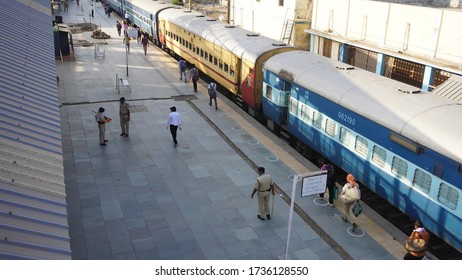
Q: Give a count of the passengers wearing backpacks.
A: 3